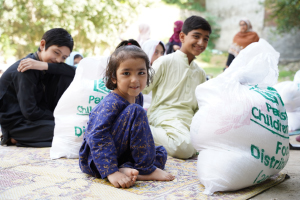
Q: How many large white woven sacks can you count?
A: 3